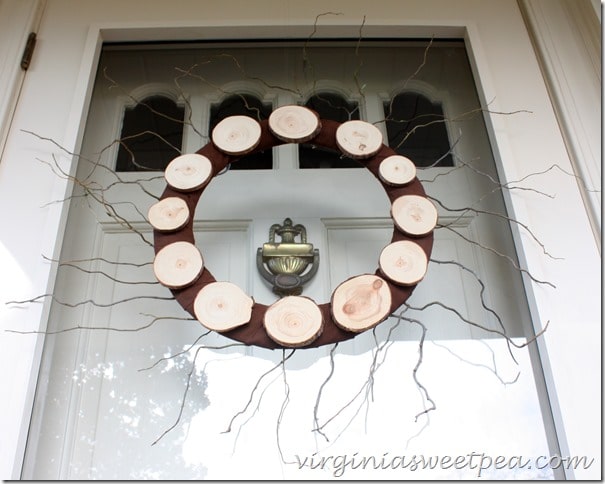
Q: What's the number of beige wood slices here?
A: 12